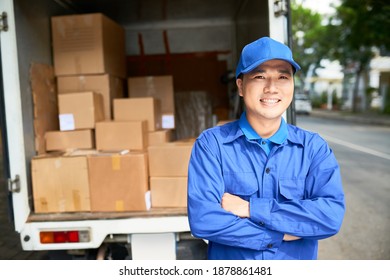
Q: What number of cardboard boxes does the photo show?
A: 12